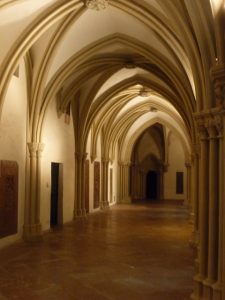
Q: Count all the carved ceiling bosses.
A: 4